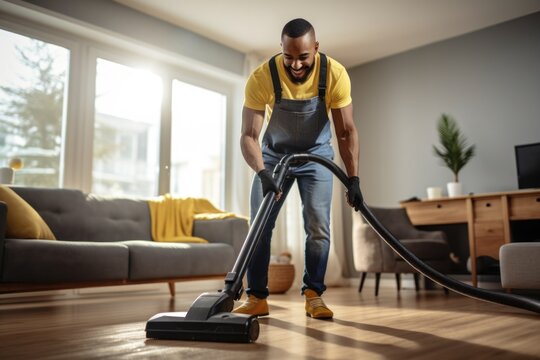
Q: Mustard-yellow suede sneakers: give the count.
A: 2